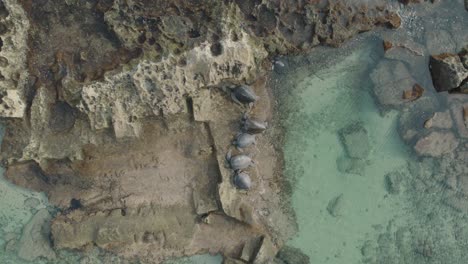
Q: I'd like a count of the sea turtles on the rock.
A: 5